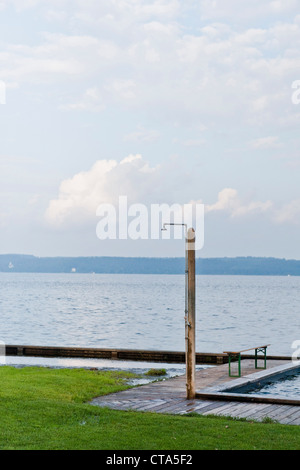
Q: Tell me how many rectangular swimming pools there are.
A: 1